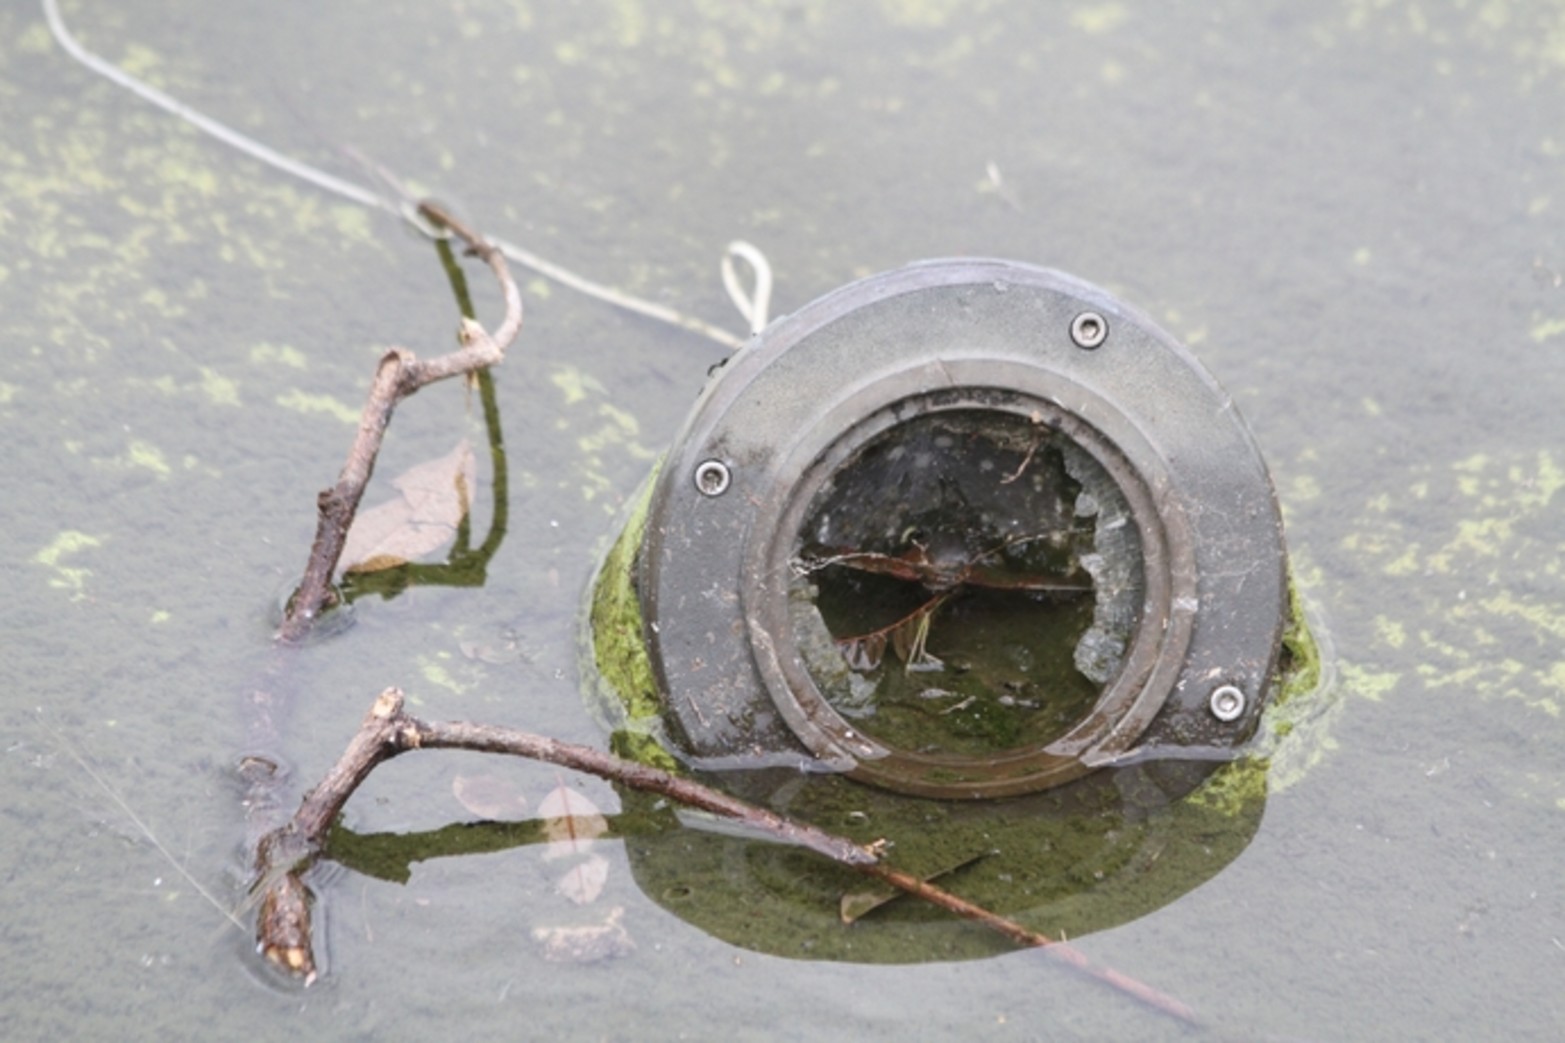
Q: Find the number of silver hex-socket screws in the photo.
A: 3